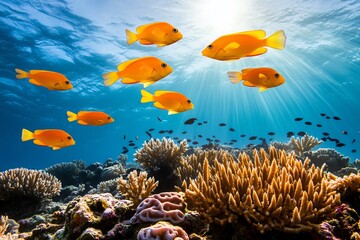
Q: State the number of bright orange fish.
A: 8